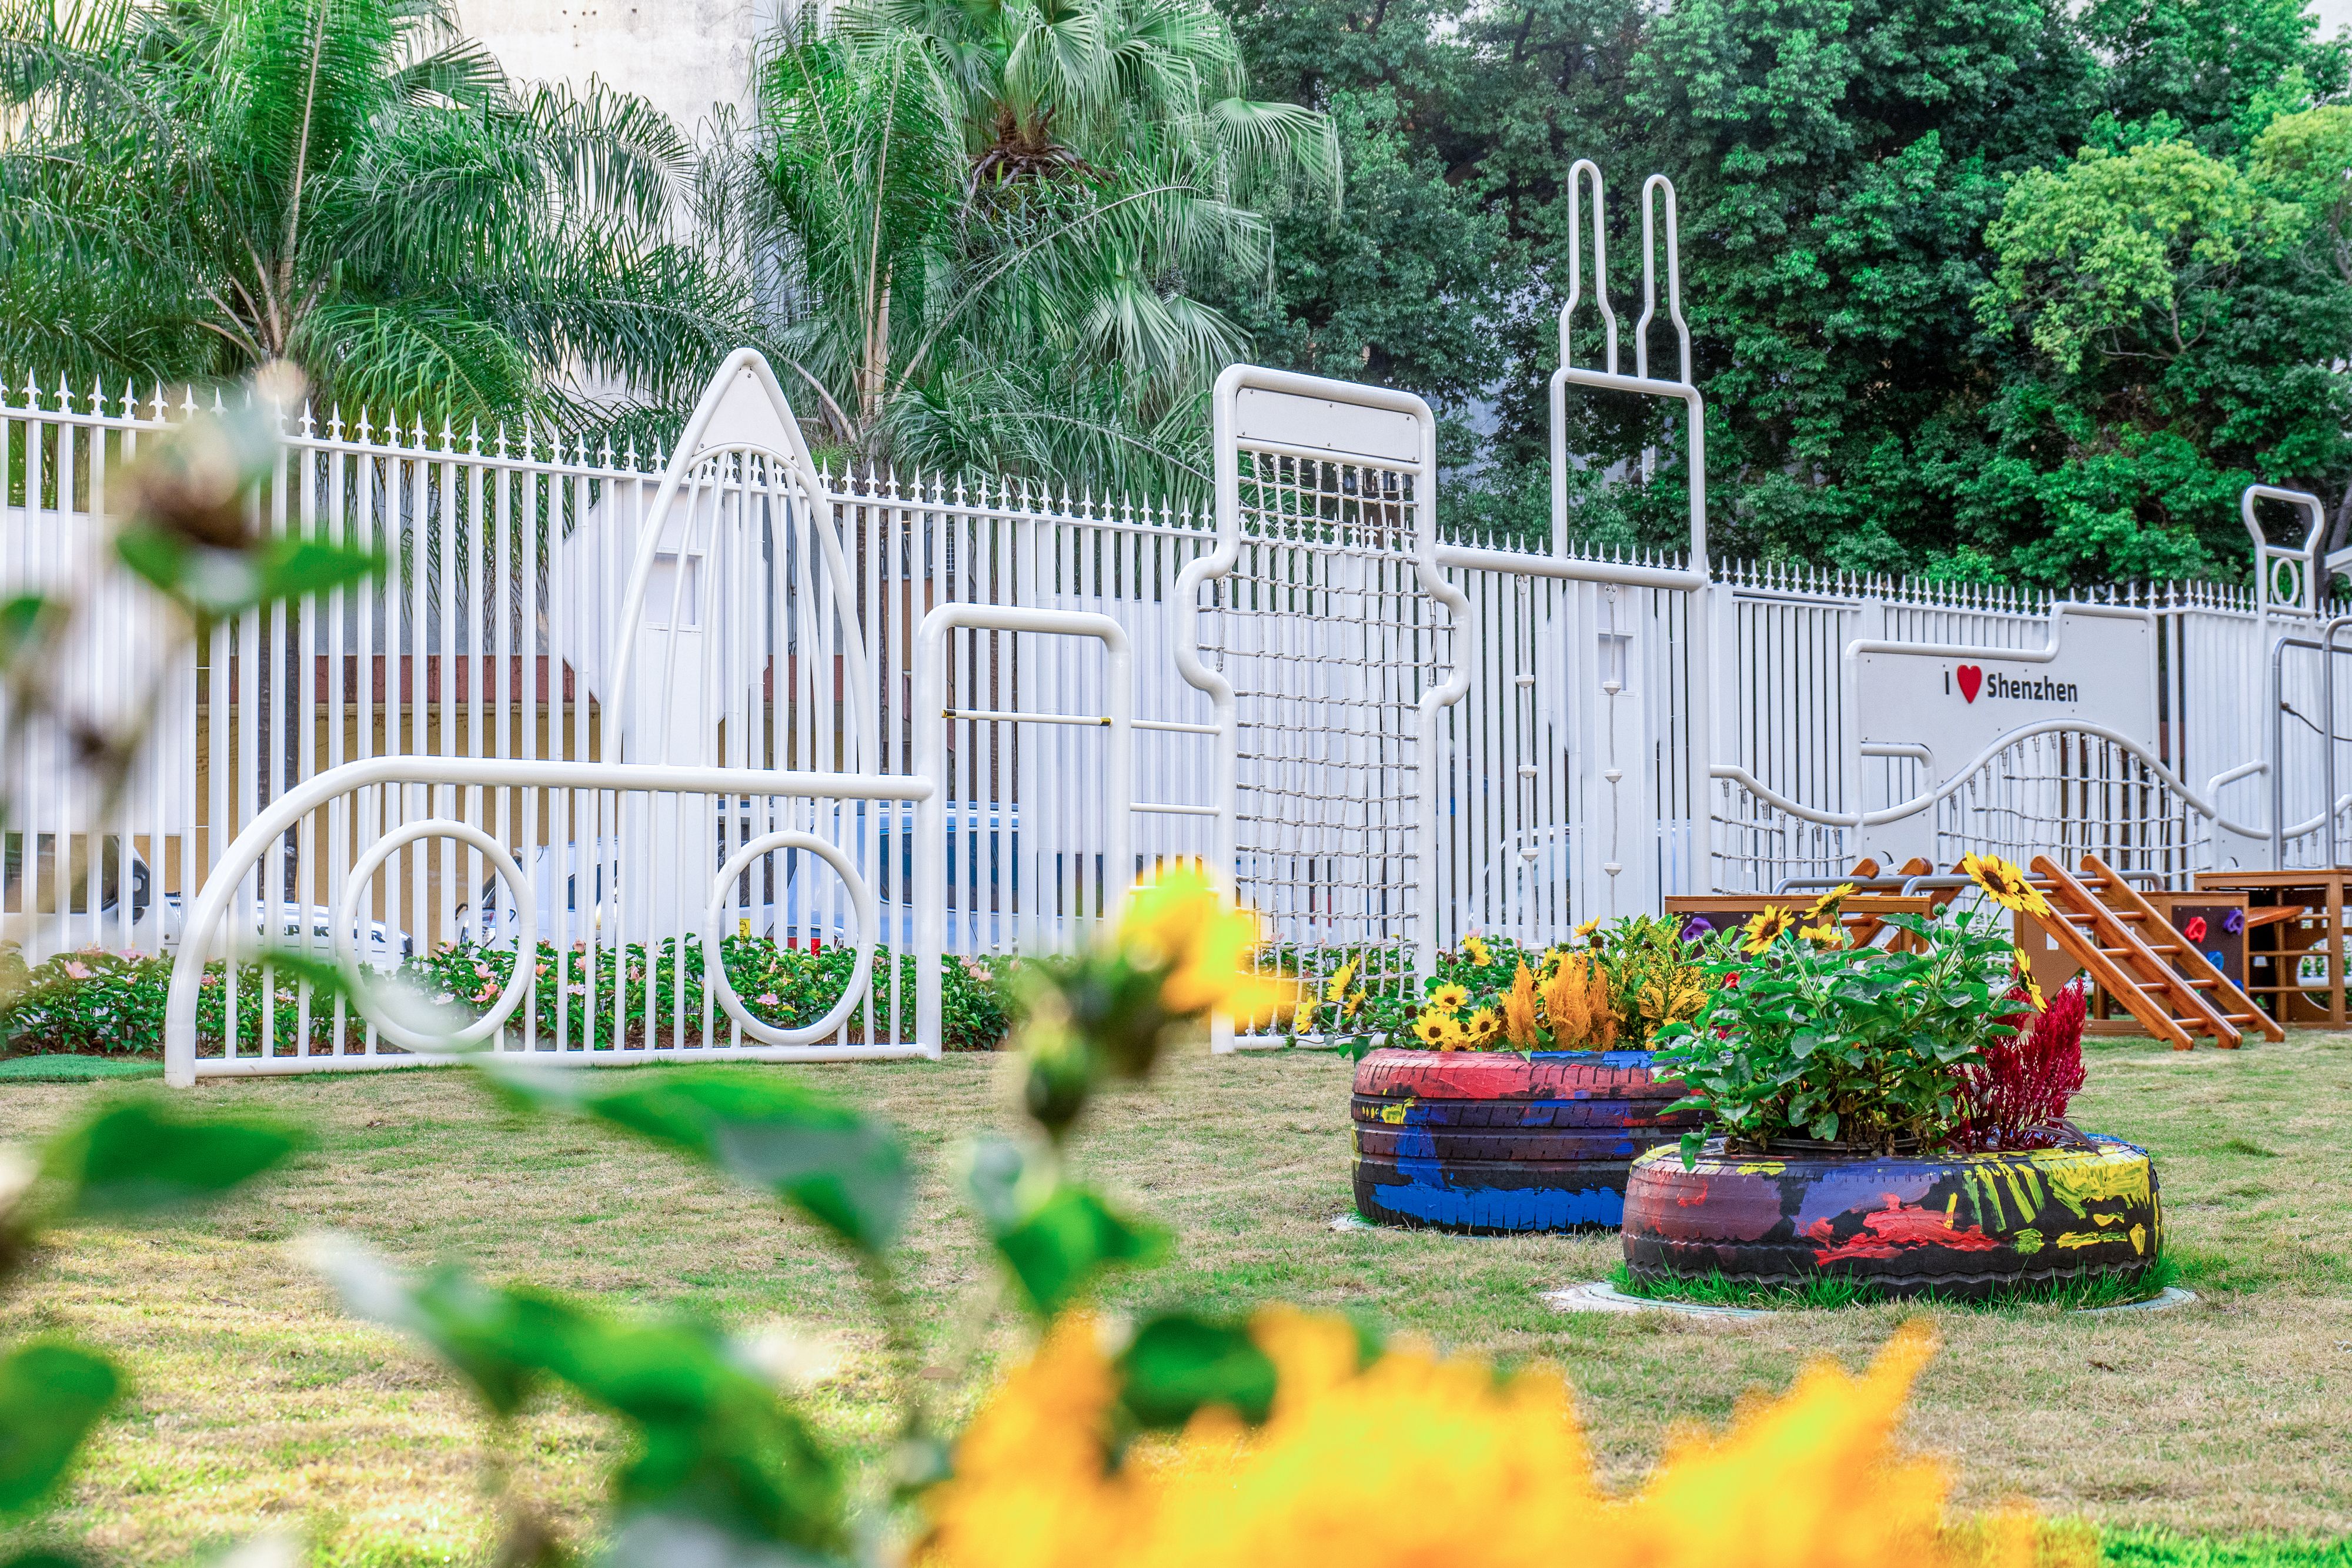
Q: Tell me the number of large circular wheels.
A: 2